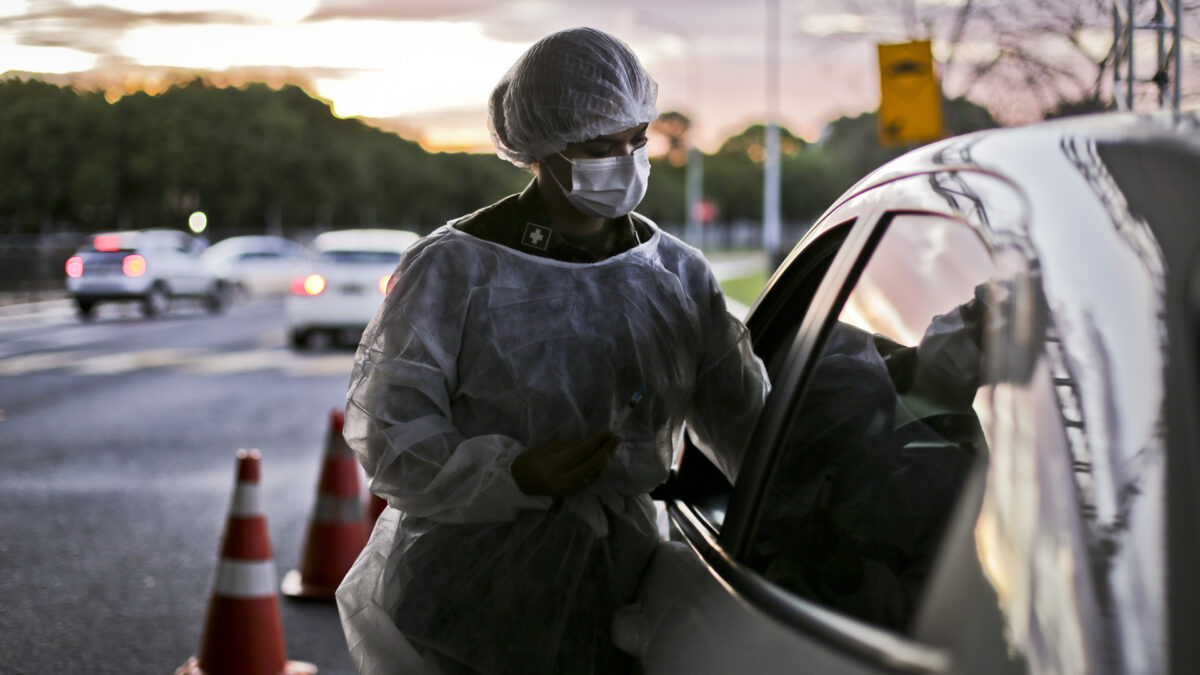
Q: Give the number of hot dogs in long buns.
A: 0